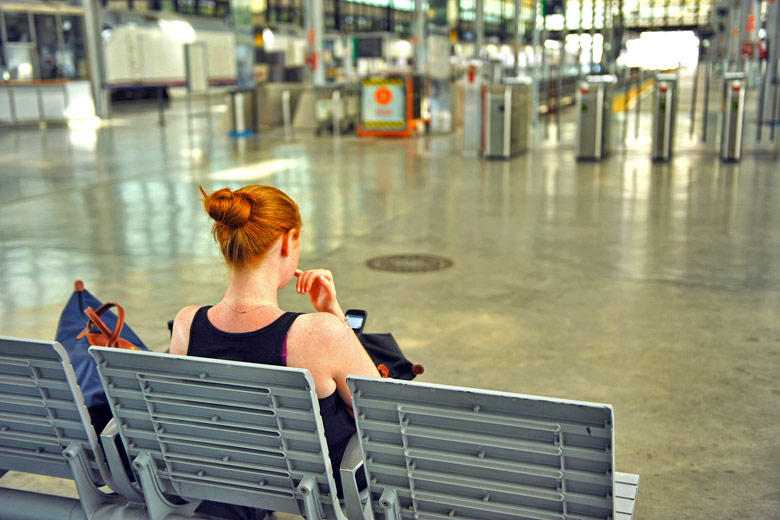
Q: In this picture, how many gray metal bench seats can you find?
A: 3